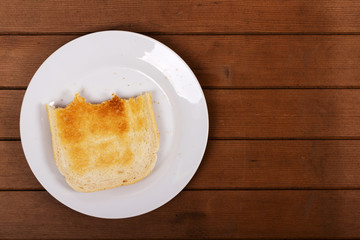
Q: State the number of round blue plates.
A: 0